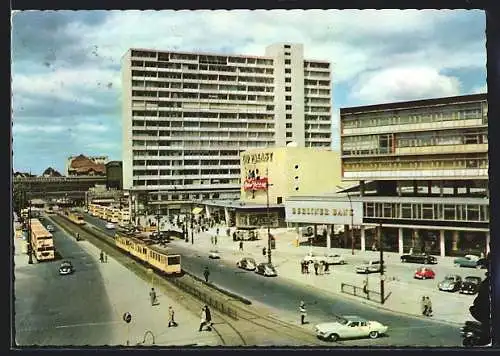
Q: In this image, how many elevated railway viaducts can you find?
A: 1